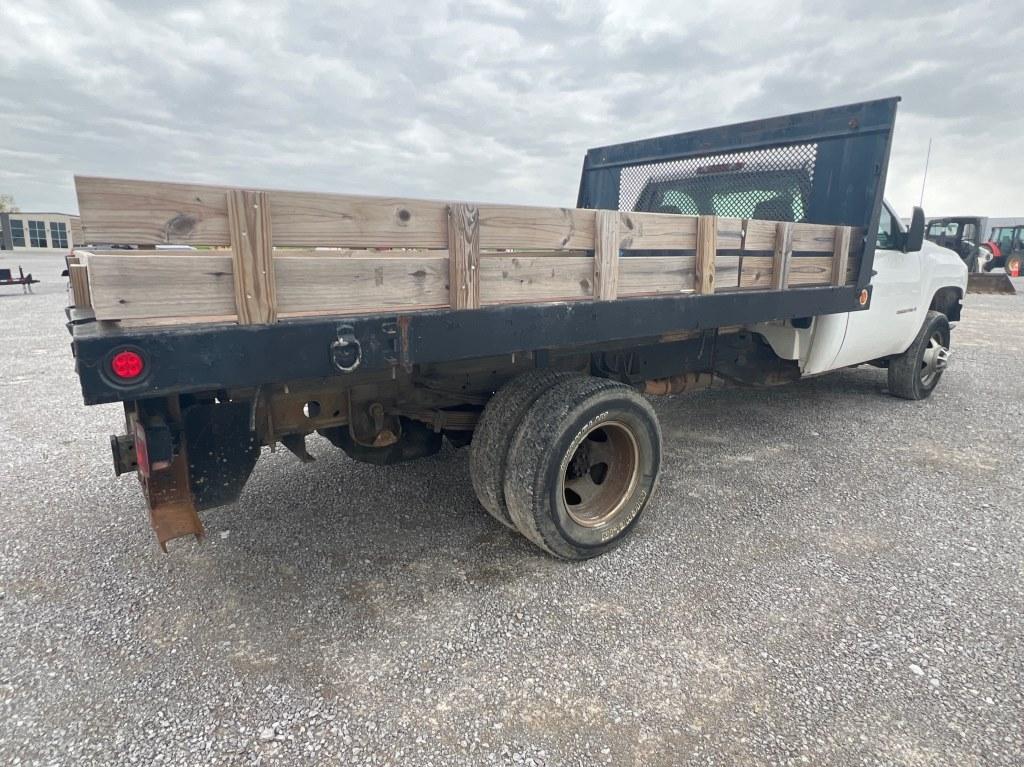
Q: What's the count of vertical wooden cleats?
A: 6